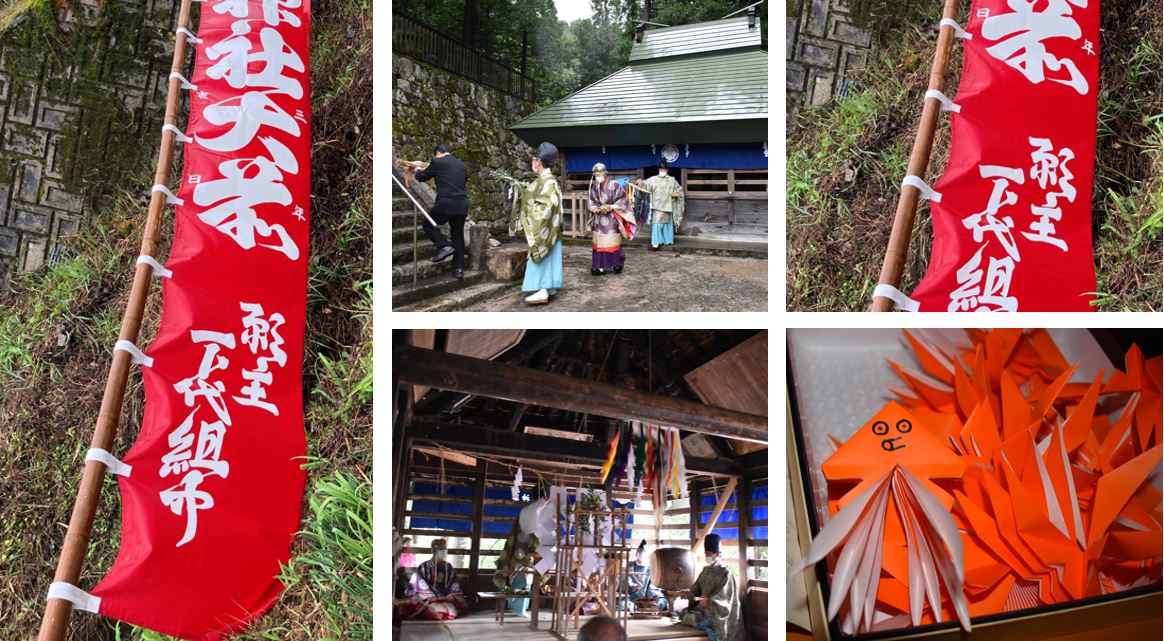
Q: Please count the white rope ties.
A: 12